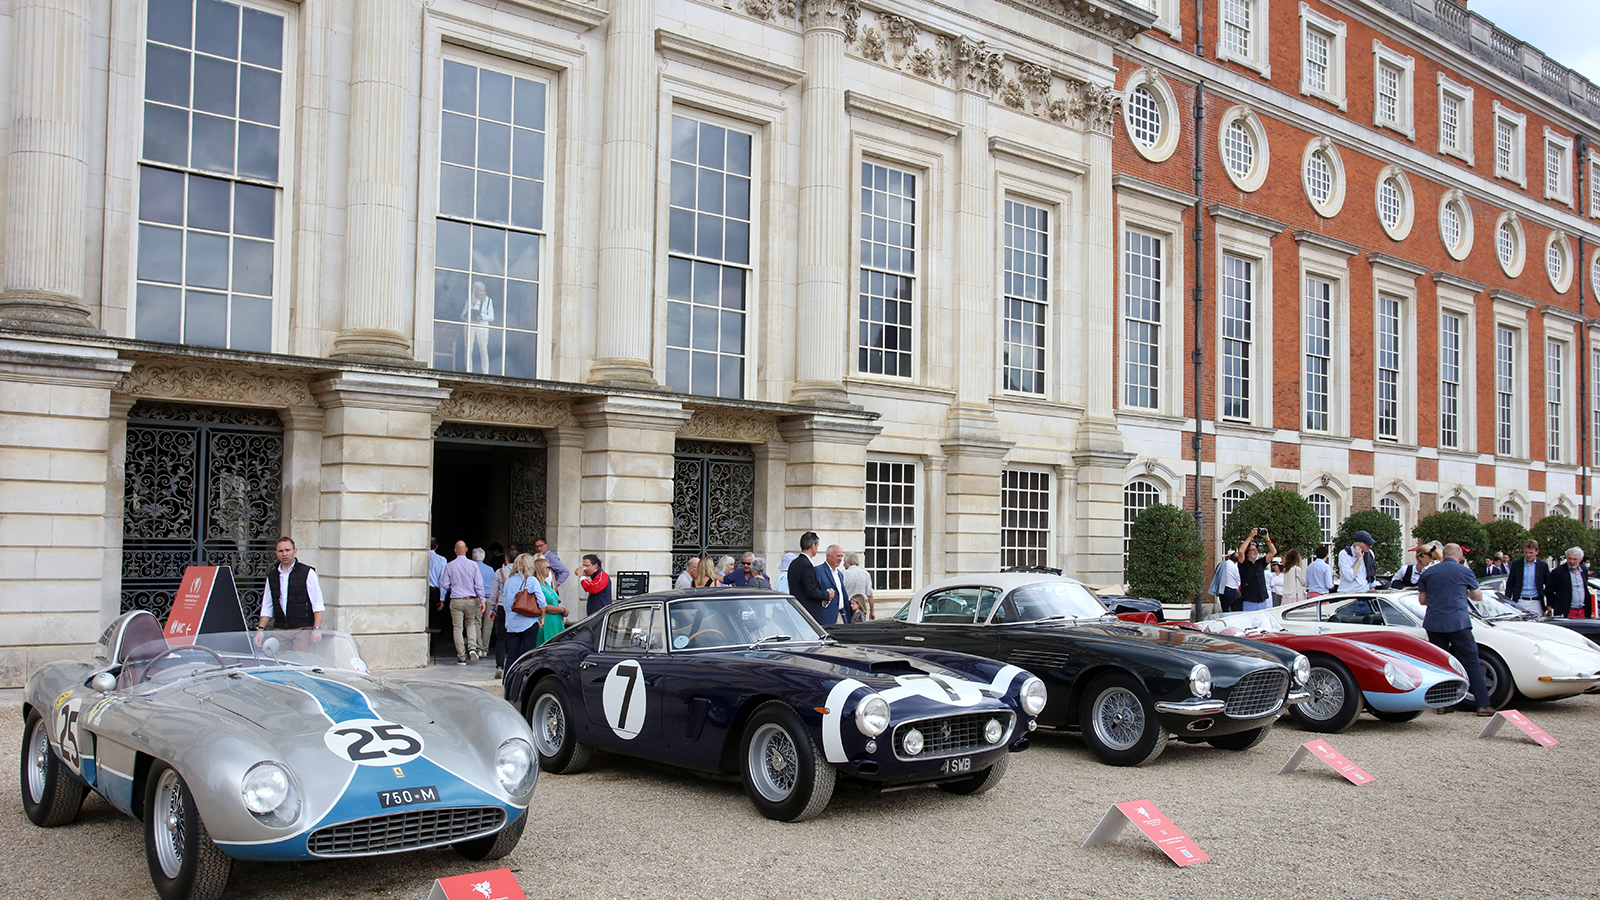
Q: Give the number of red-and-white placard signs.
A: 5